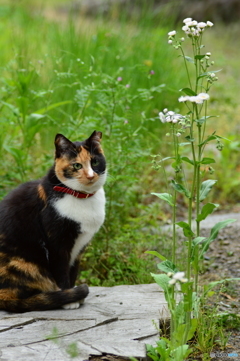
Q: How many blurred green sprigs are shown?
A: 2